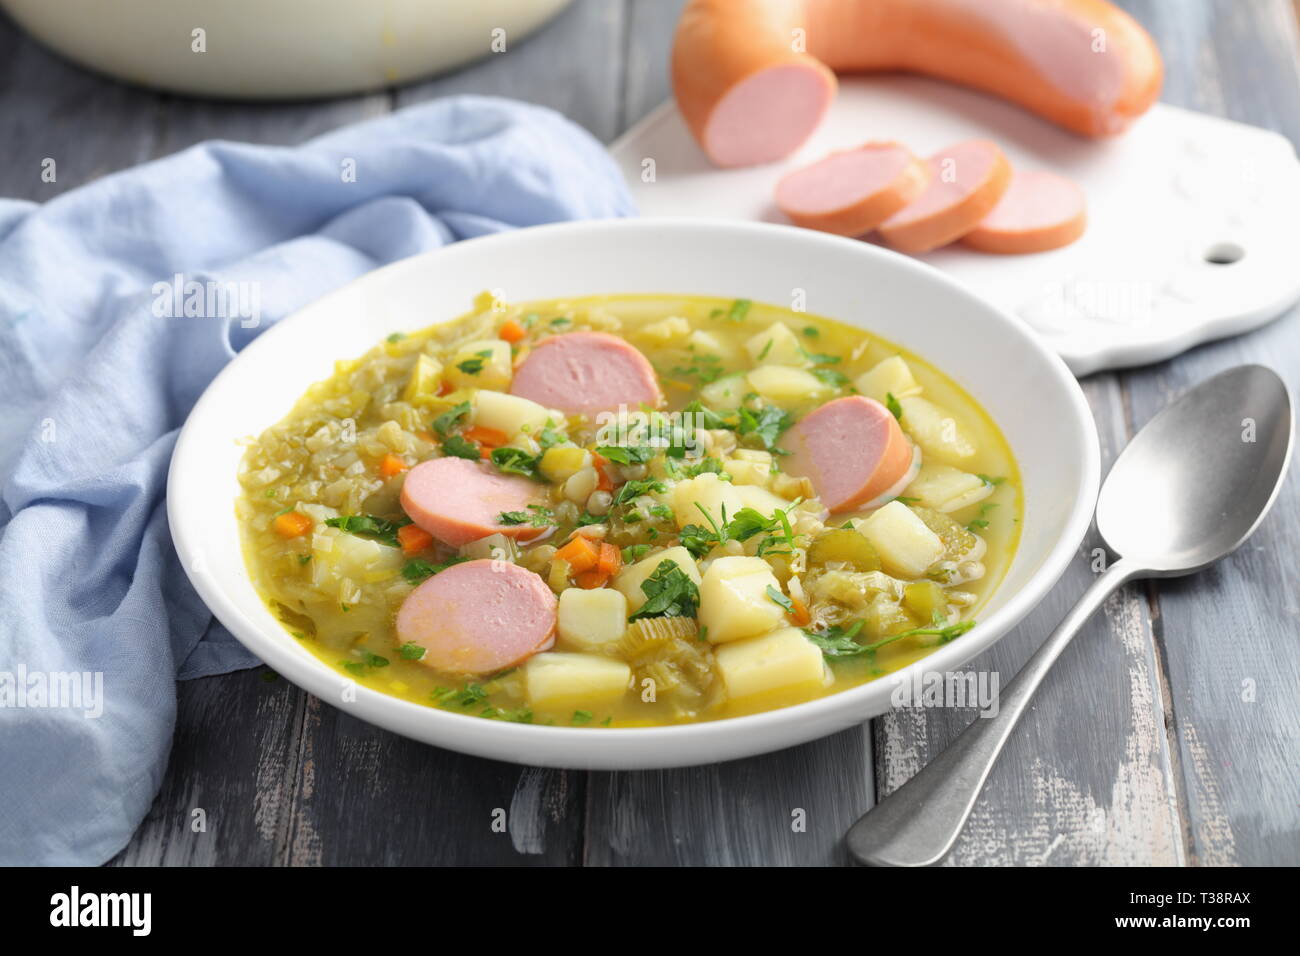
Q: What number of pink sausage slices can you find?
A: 7